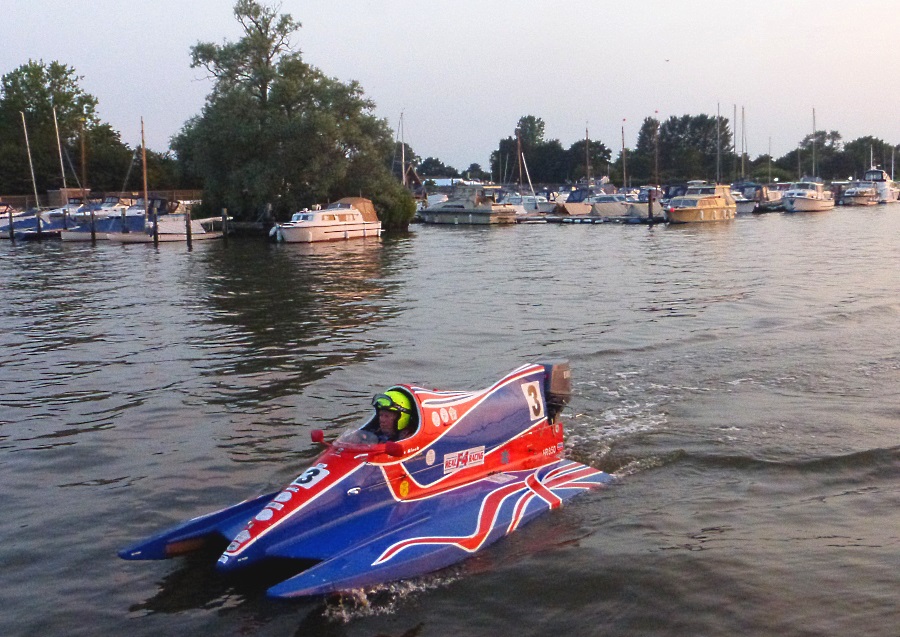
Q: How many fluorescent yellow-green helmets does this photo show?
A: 1